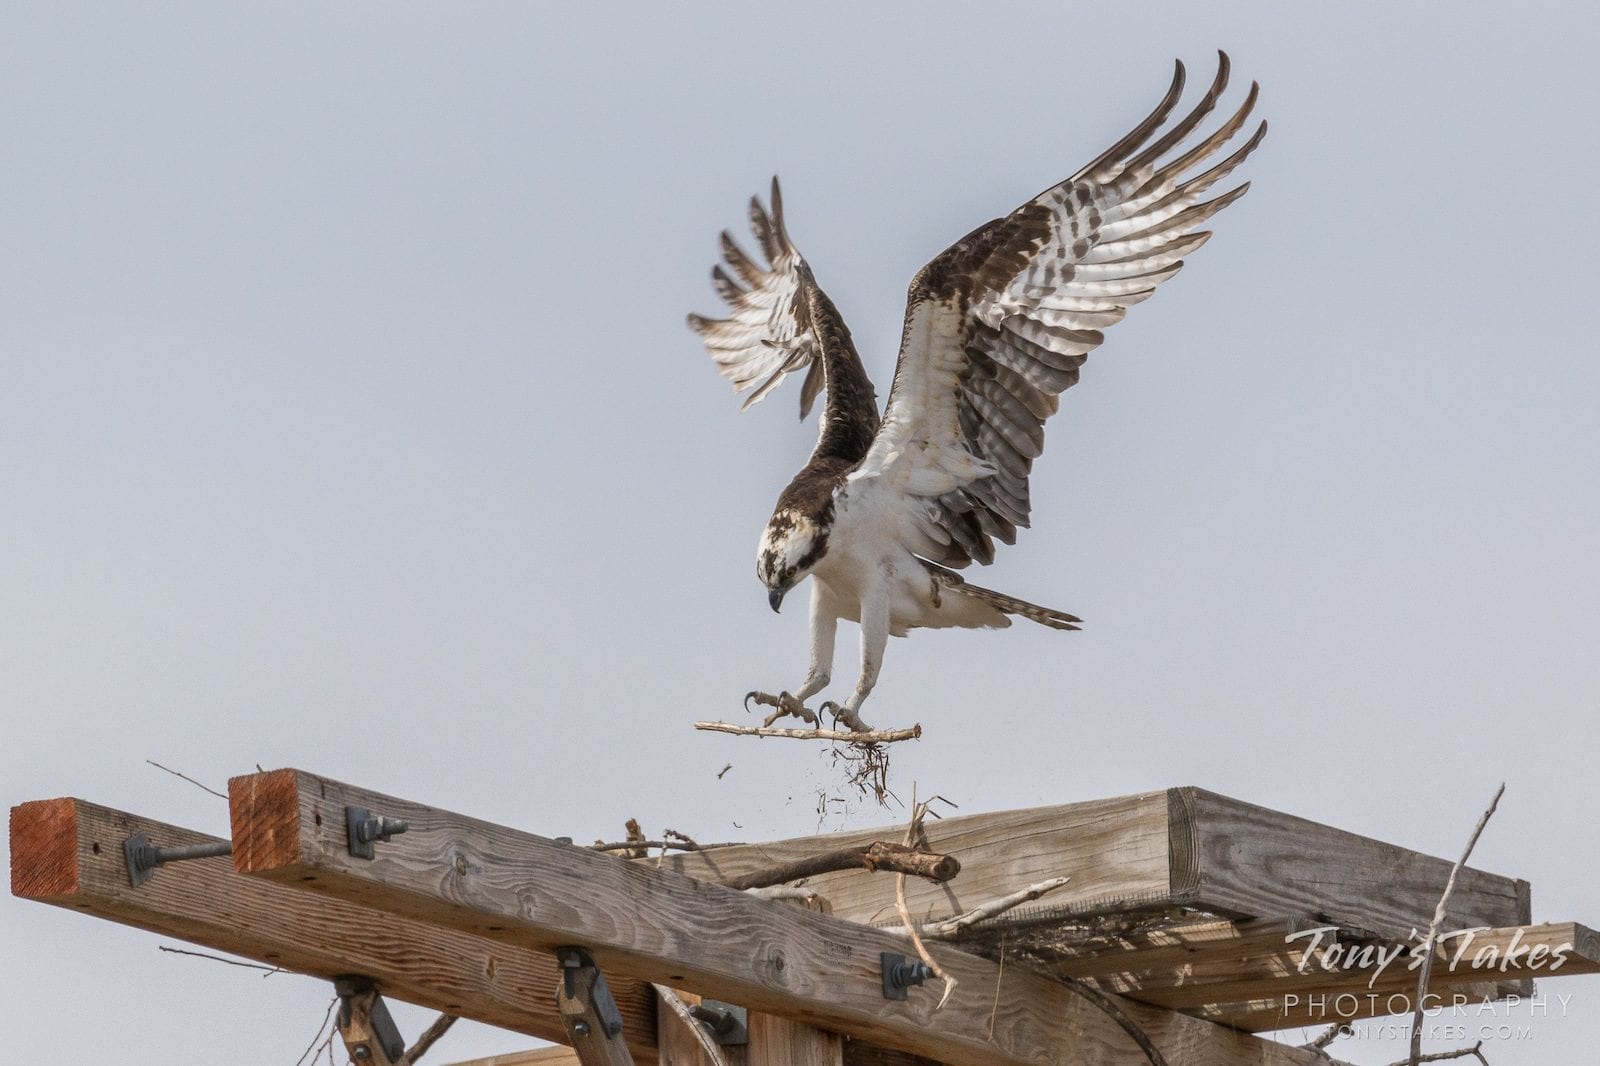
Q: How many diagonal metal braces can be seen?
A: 2